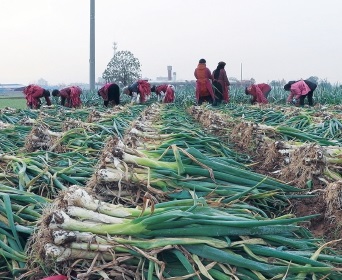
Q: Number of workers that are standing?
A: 2